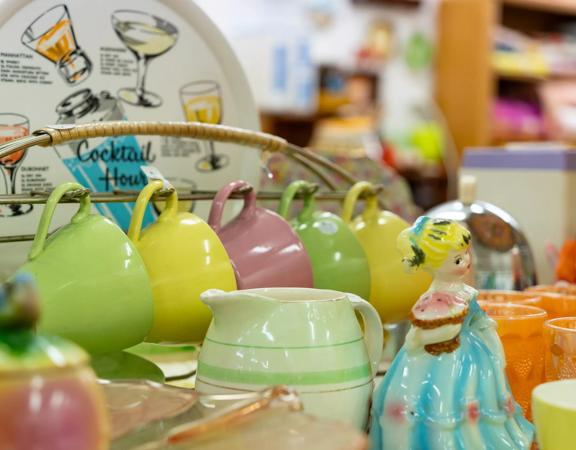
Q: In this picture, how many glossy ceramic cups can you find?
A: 5